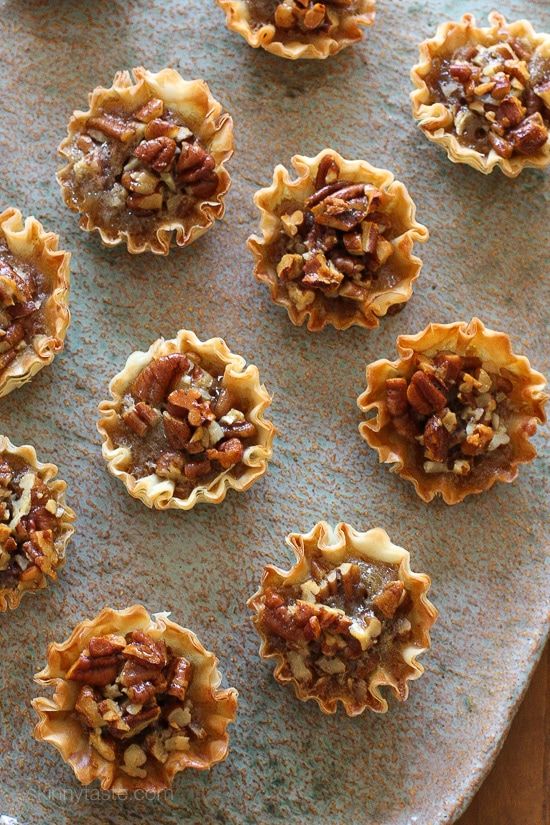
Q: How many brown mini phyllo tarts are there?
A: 10